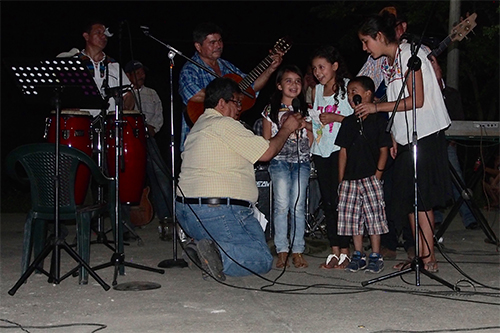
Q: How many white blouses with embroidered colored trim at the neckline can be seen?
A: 1